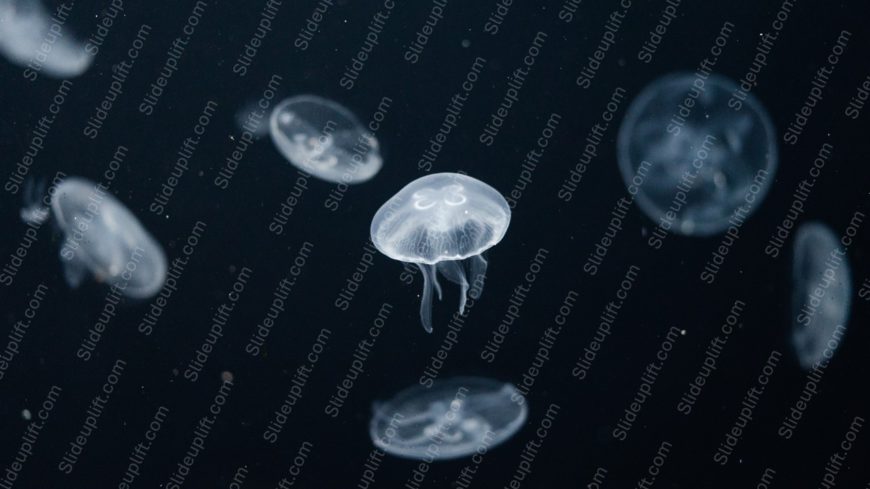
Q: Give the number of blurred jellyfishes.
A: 6